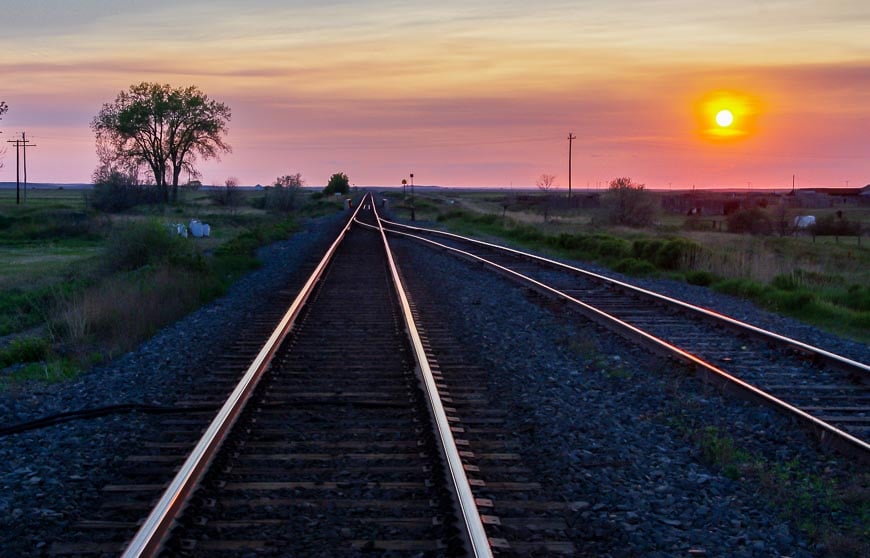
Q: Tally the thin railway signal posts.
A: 2